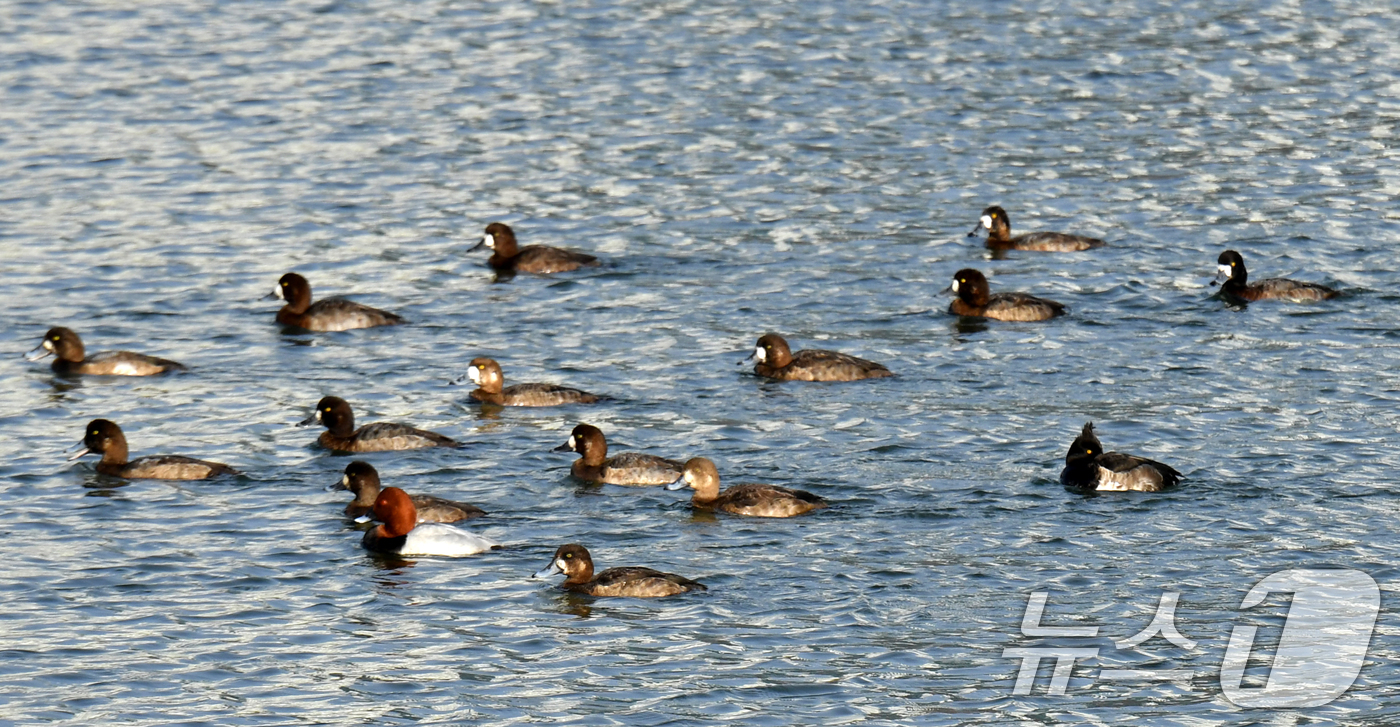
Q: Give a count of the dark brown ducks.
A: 14